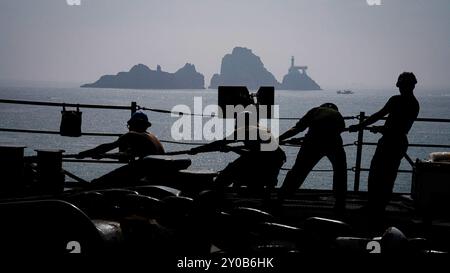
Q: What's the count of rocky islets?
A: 3